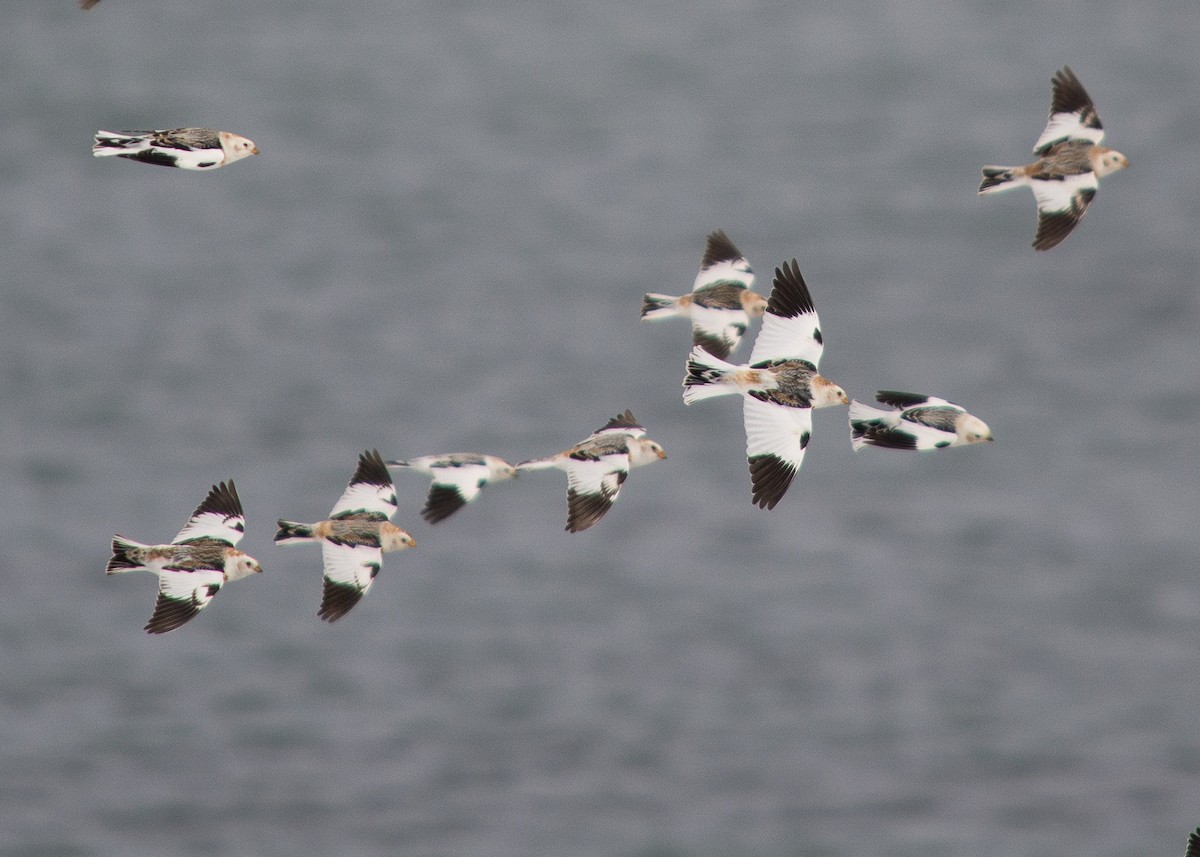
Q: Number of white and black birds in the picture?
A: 9